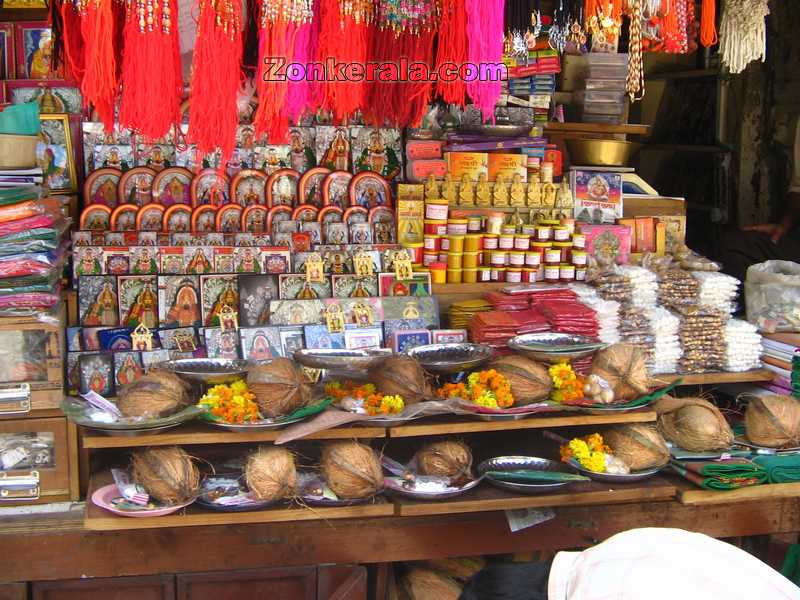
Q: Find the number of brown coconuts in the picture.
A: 12